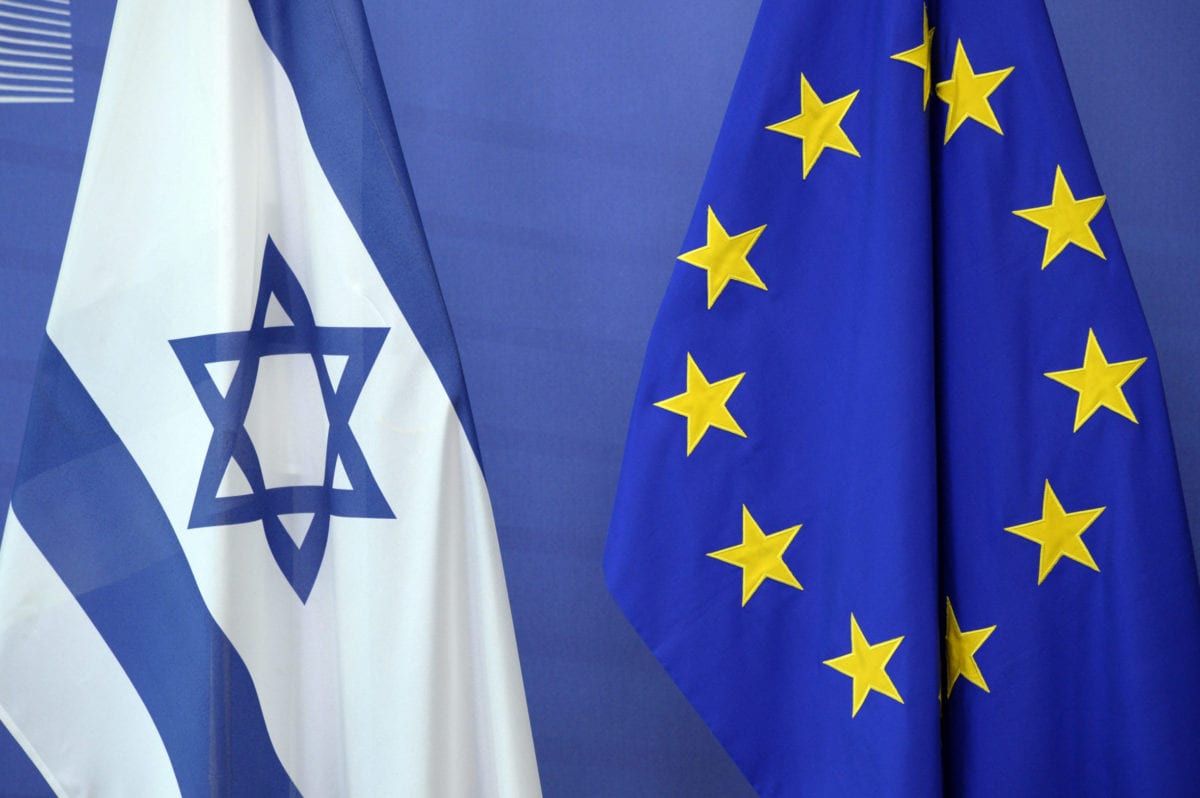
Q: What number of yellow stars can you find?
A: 11